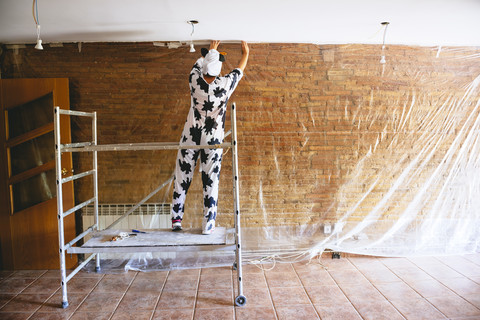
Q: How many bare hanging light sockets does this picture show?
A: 3